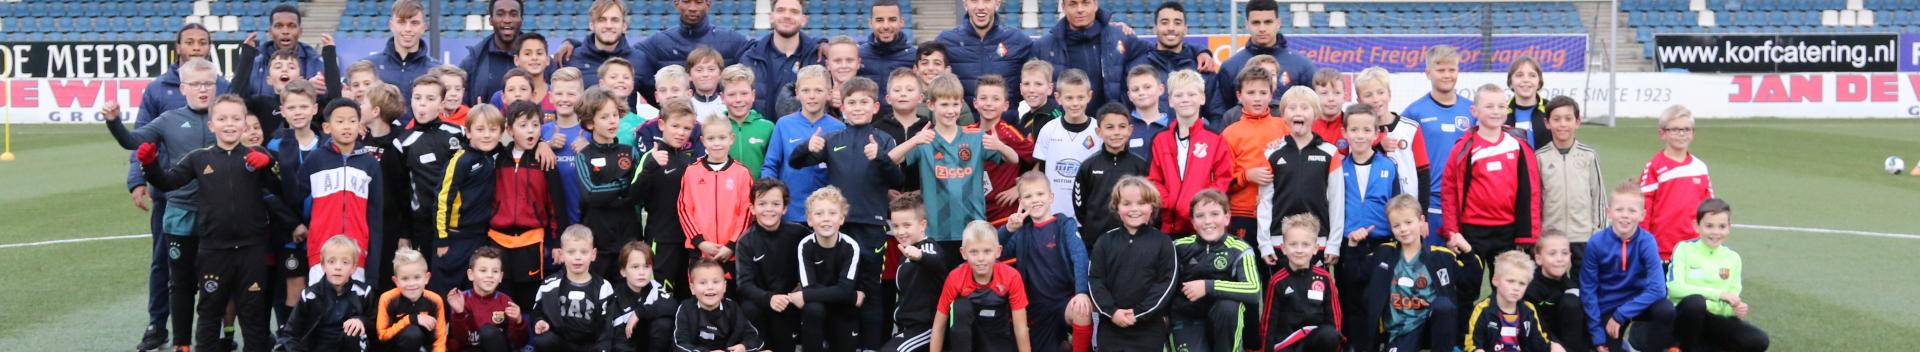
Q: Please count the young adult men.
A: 12